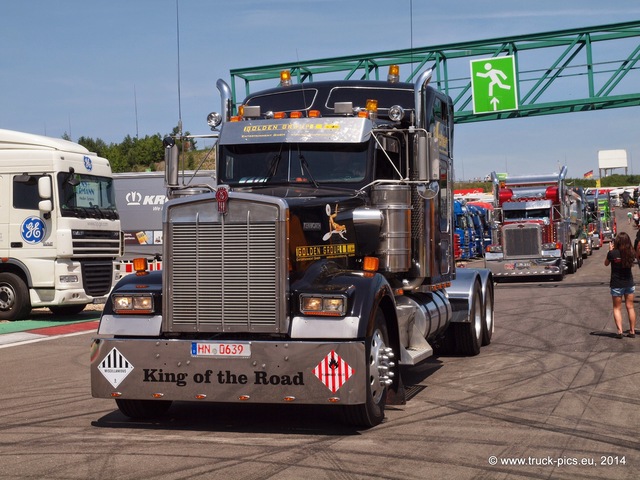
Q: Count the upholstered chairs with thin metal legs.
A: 0